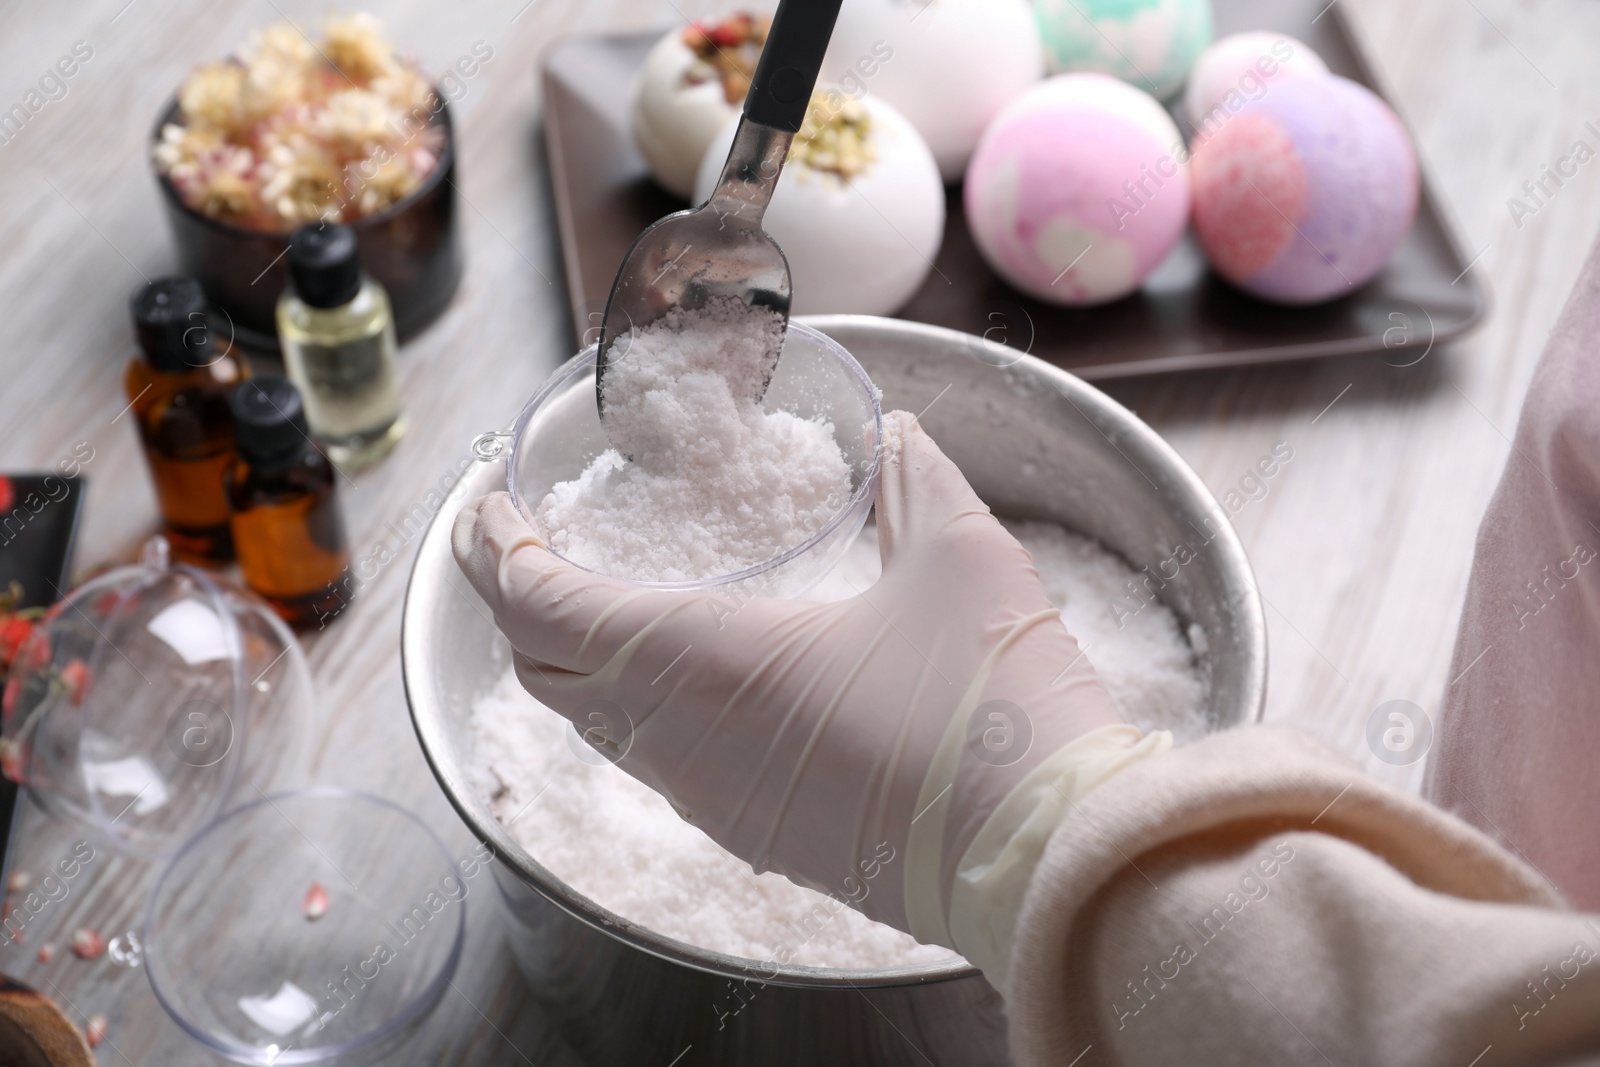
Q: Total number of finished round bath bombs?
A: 7